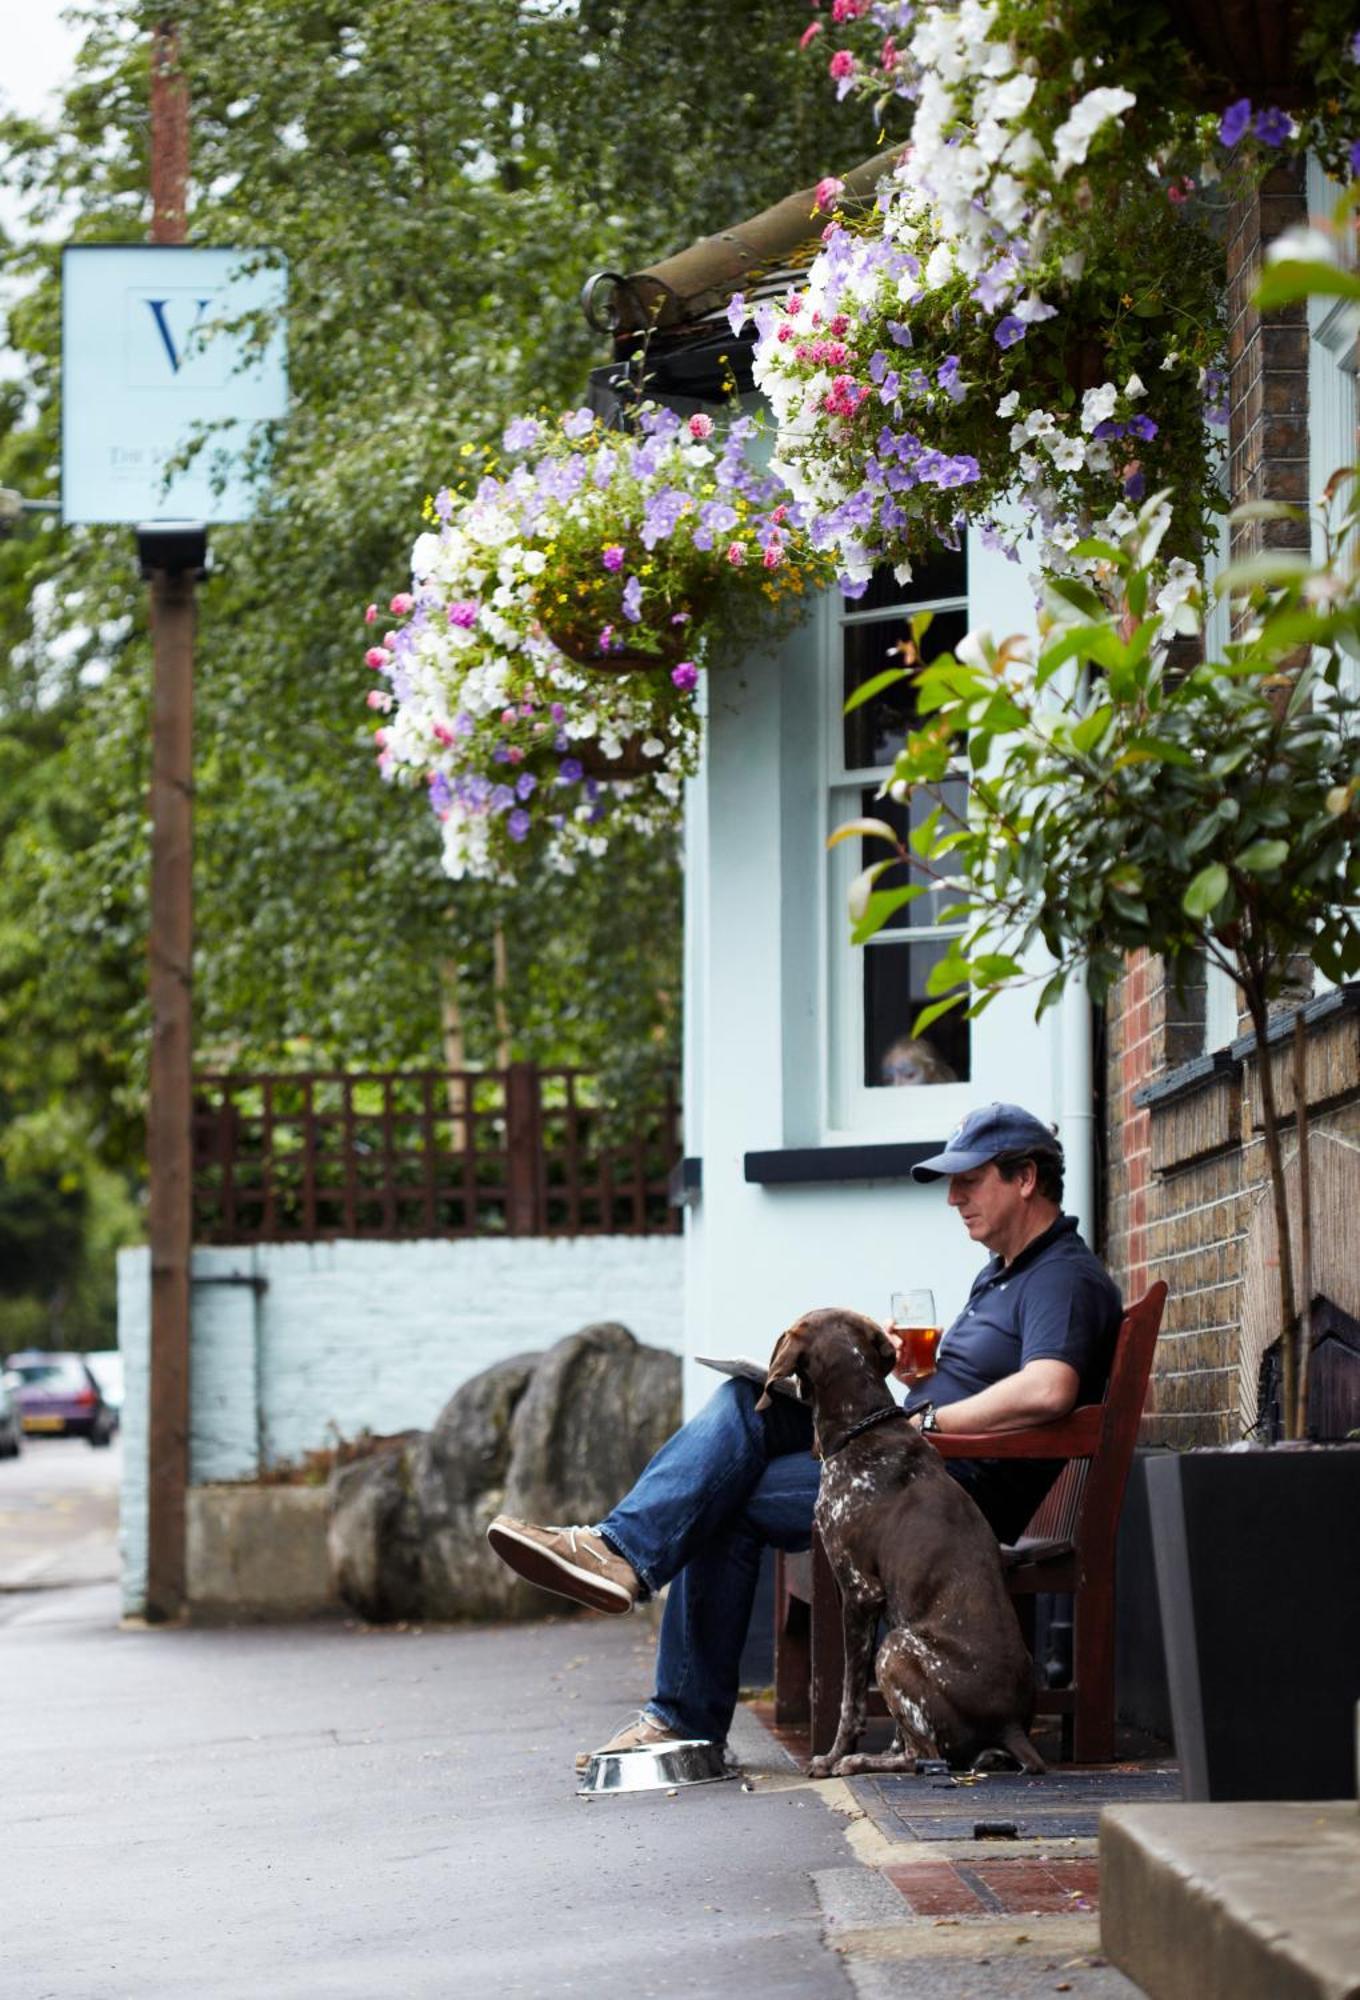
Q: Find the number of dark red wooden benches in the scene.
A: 1